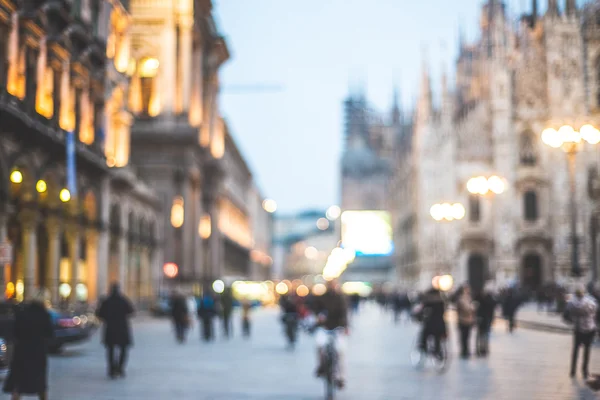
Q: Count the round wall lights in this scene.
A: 3